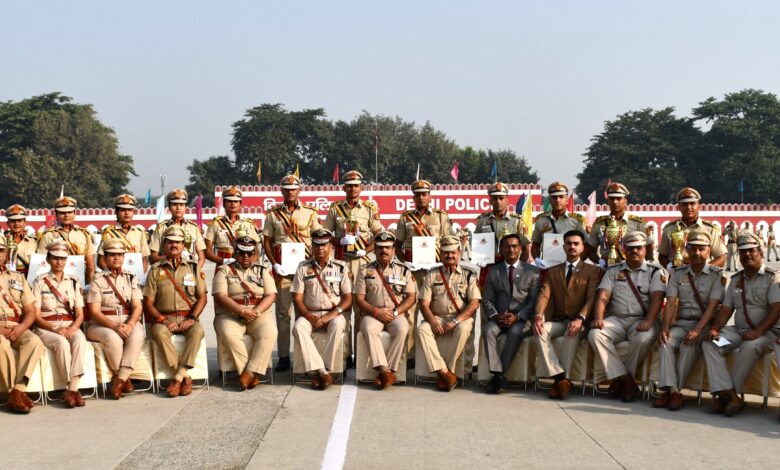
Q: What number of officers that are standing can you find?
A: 12